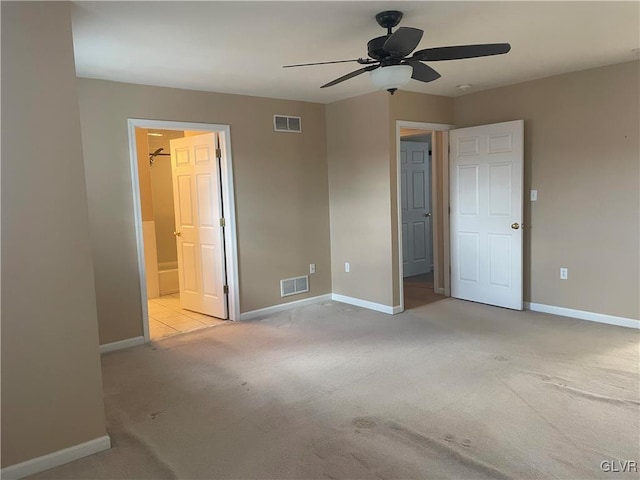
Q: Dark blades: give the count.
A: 5